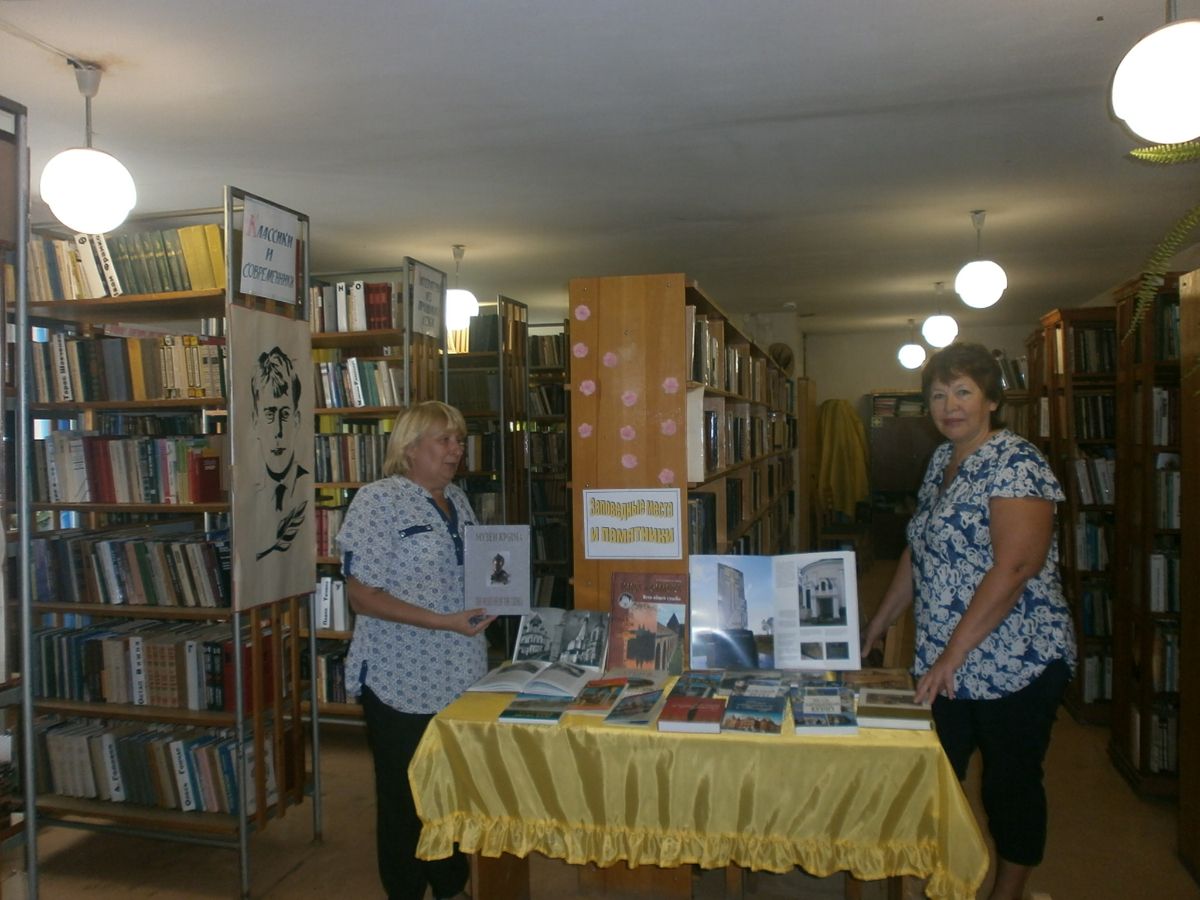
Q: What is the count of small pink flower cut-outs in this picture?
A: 11